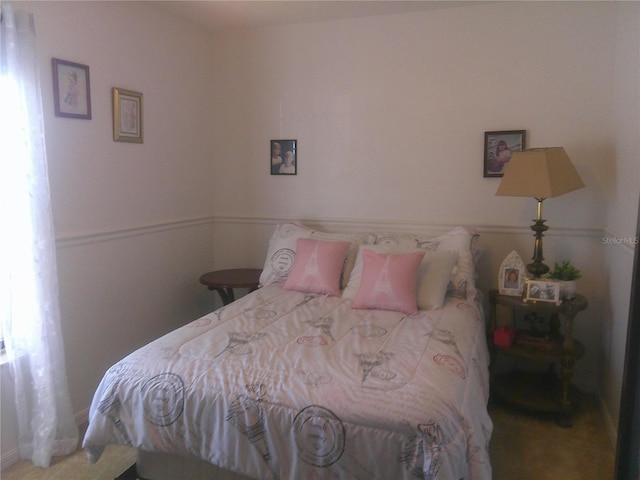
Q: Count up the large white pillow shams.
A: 2